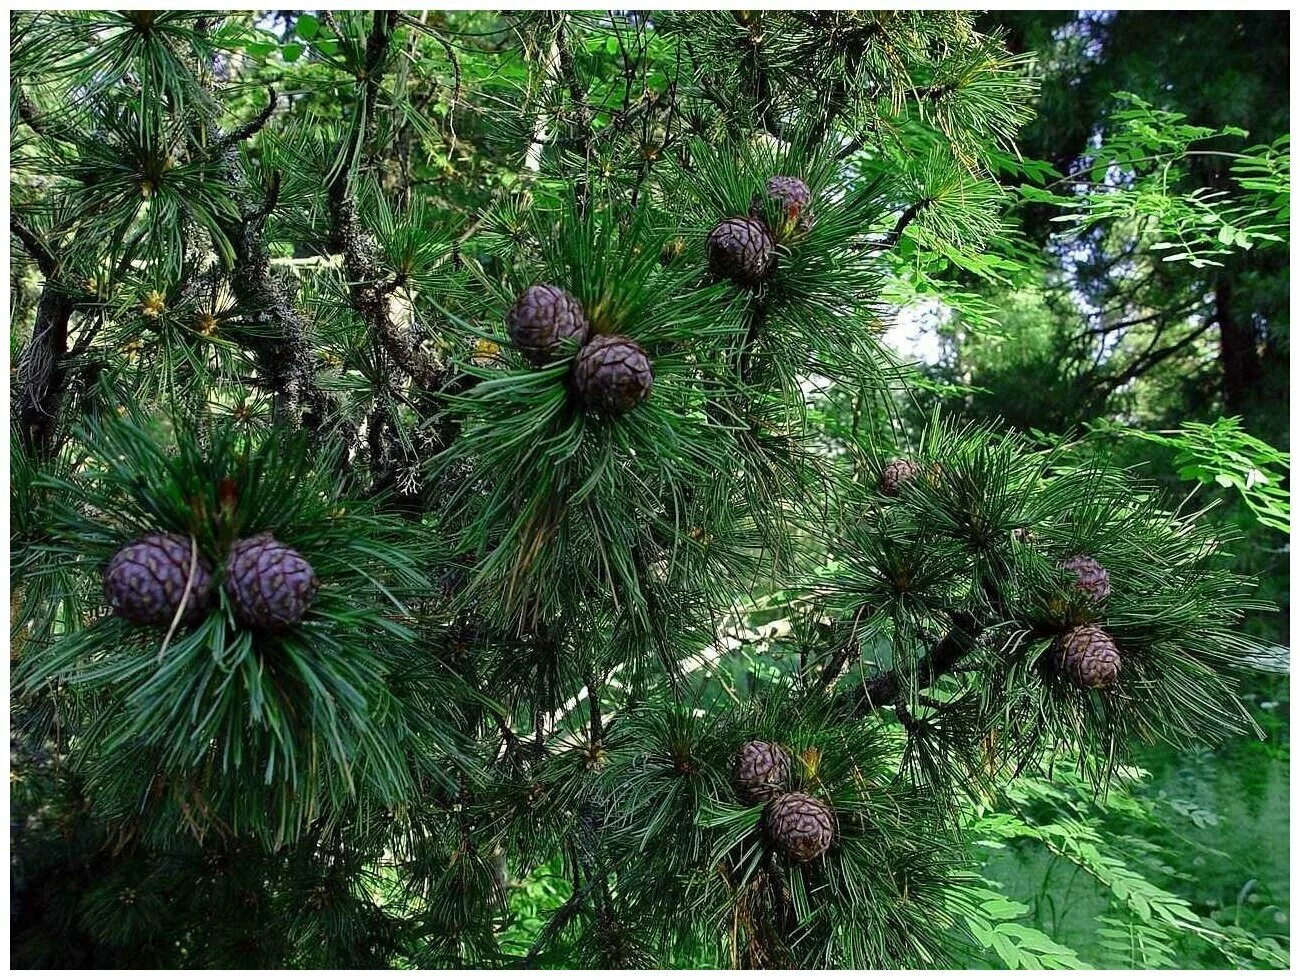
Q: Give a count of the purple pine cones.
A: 11